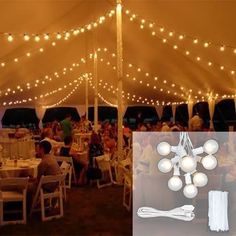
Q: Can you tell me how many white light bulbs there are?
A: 8